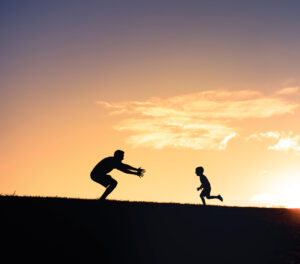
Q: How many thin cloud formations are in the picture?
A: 2